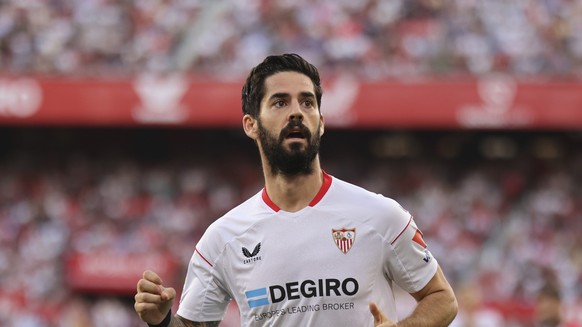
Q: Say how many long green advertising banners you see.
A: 0